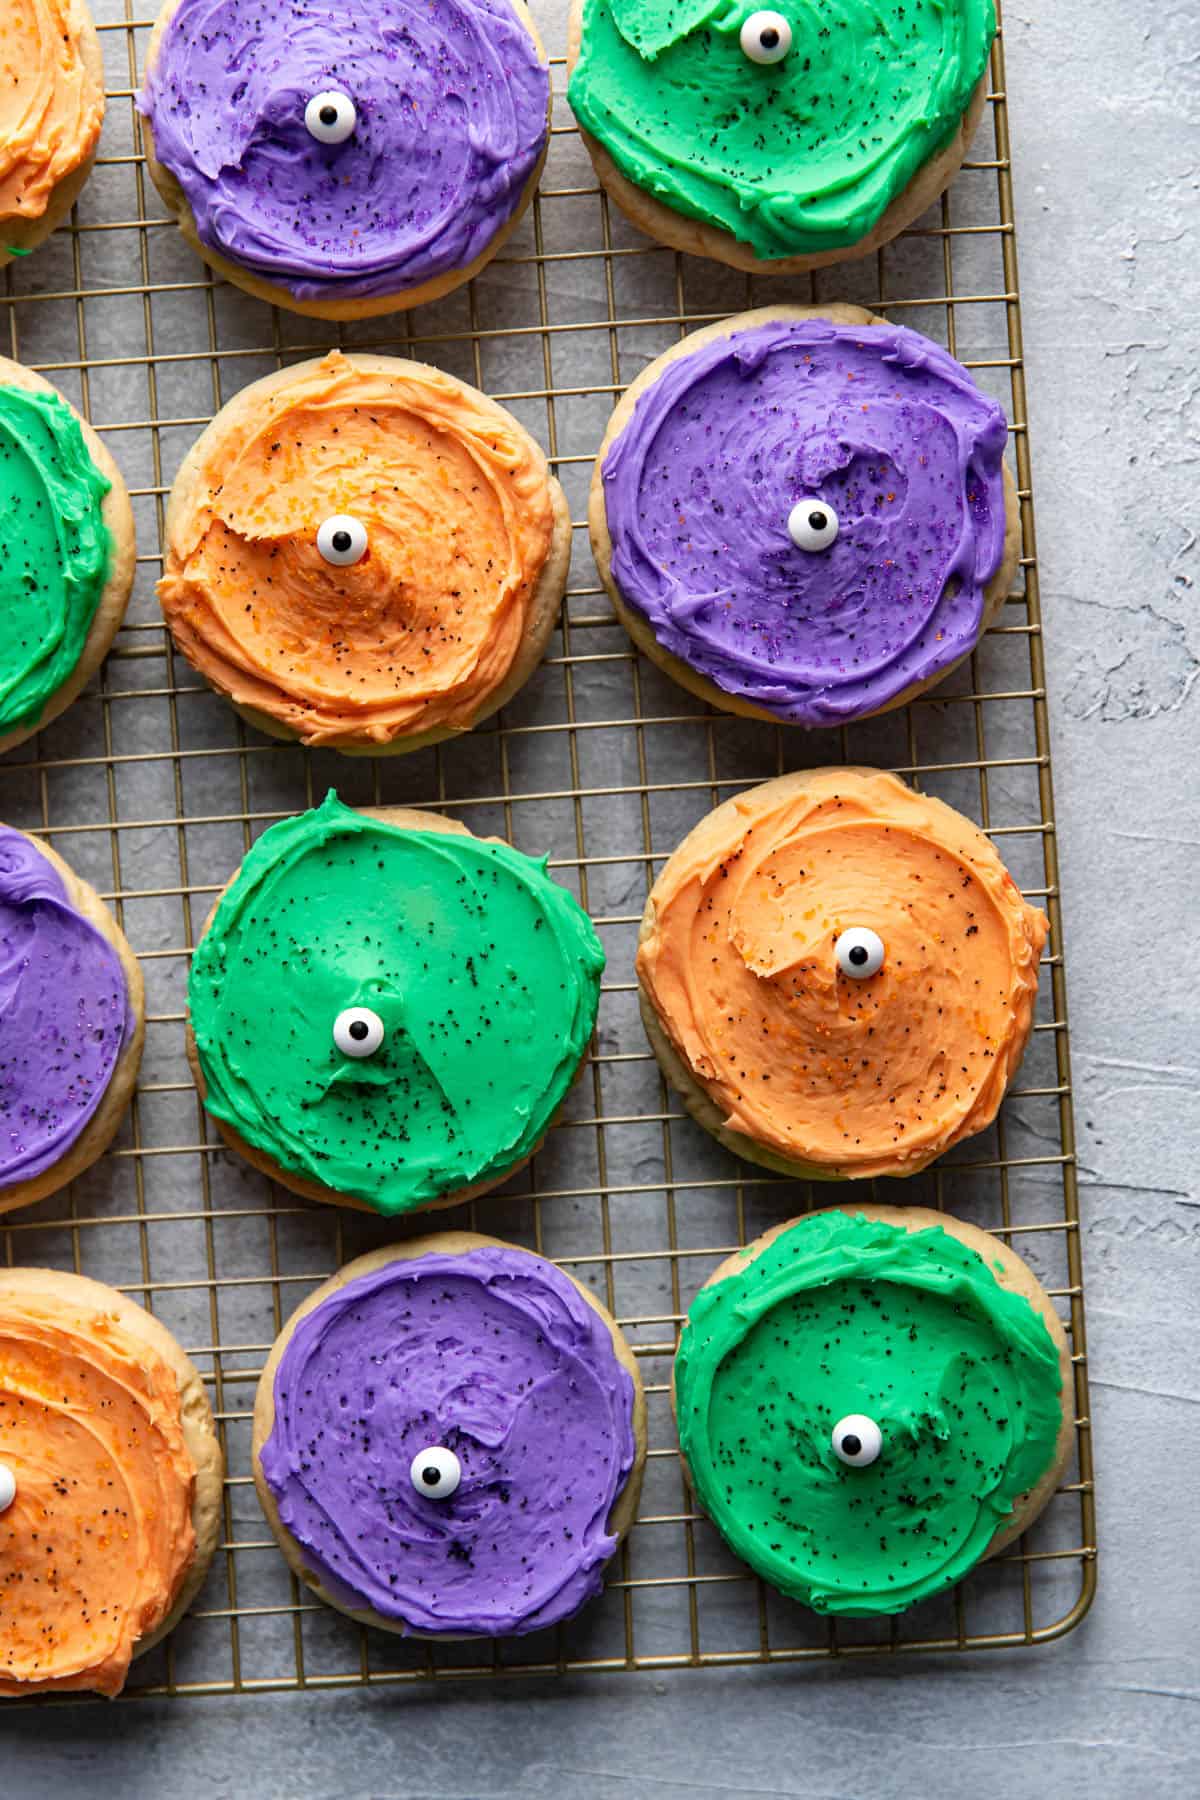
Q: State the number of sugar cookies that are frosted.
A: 12